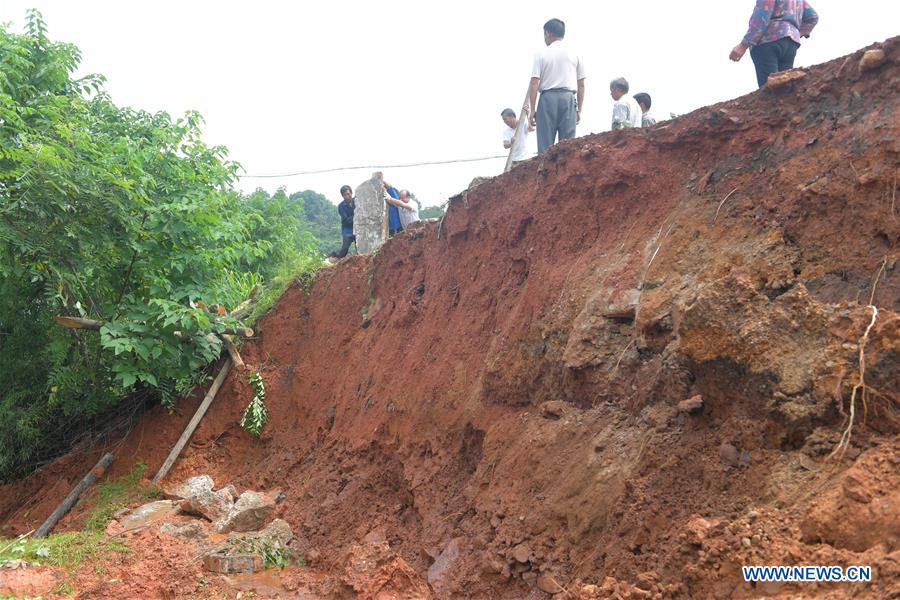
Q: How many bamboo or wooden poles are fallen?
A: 2